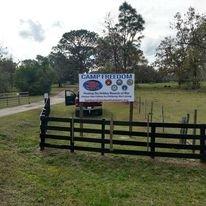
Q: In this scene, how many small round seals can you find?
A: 5